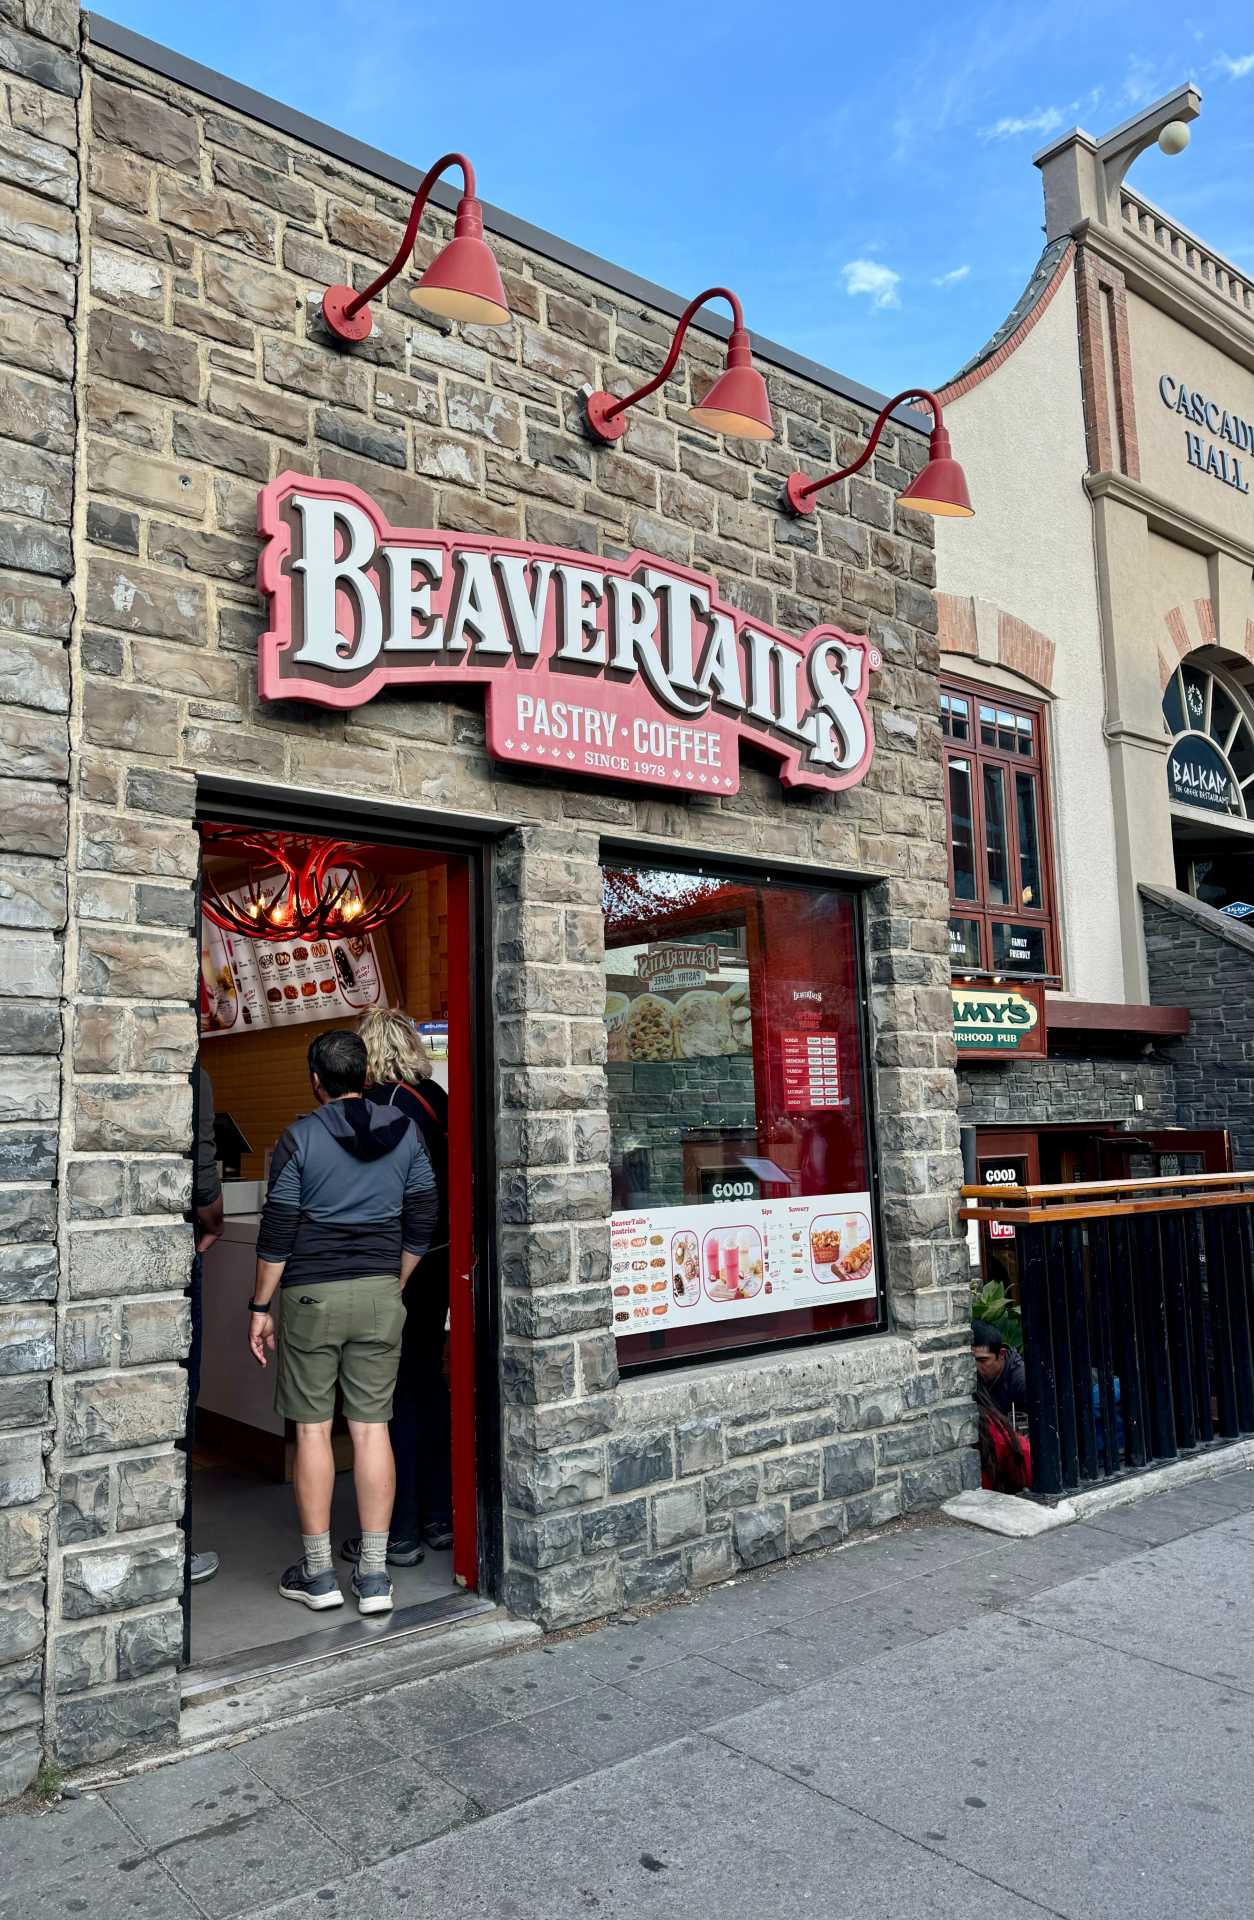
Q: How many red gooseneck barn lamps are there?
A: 3